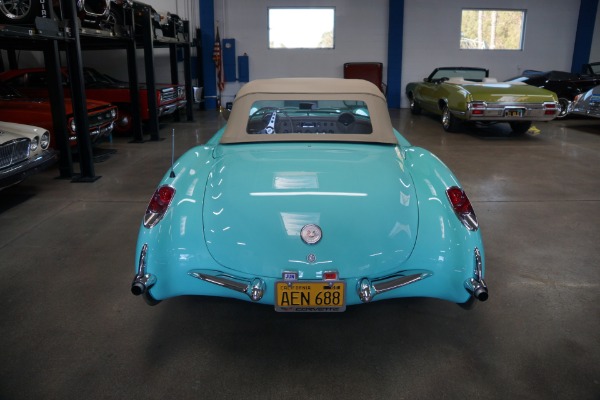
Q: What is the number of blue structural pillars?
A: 3